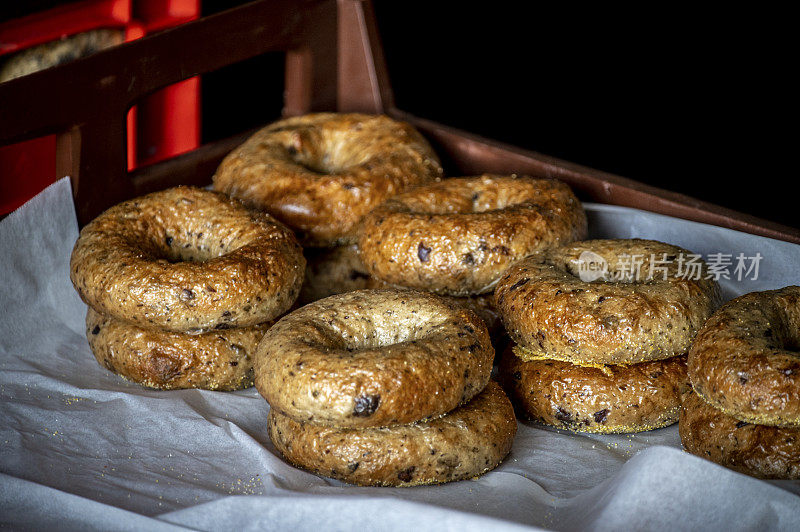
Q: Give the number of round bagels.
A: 12